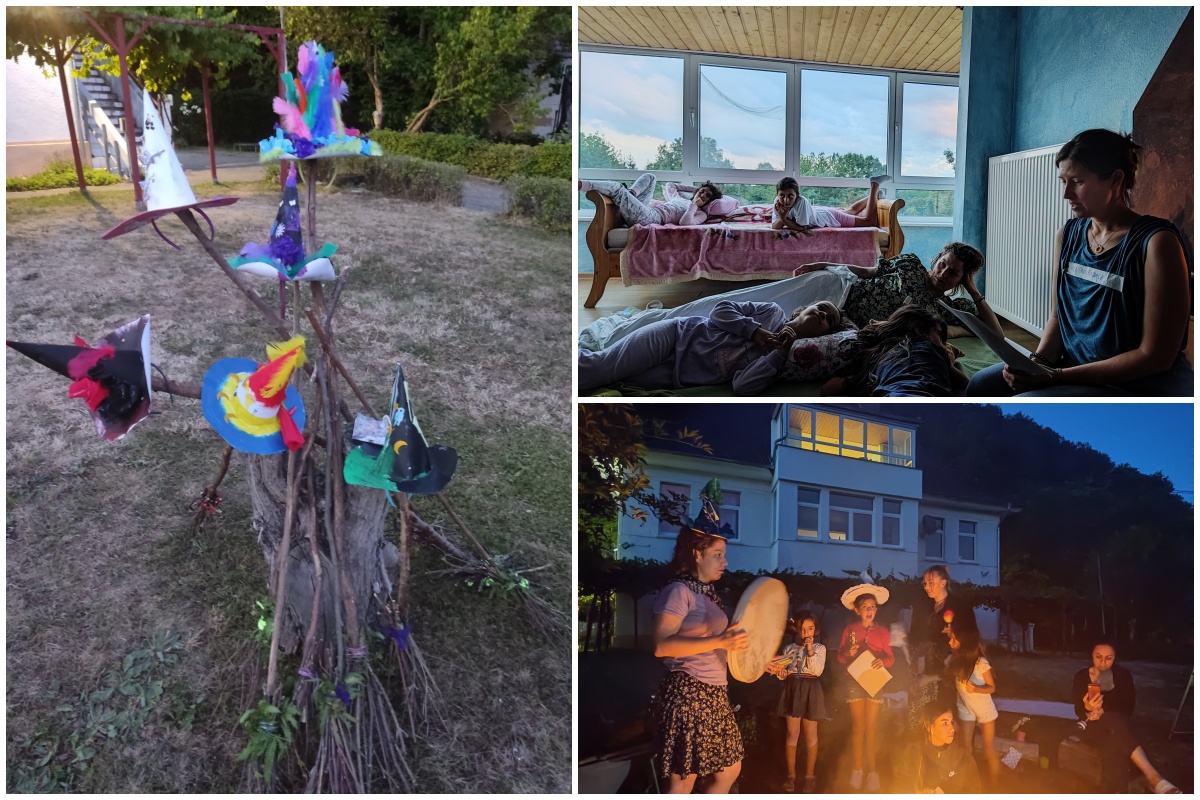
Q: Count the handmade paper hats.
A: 8